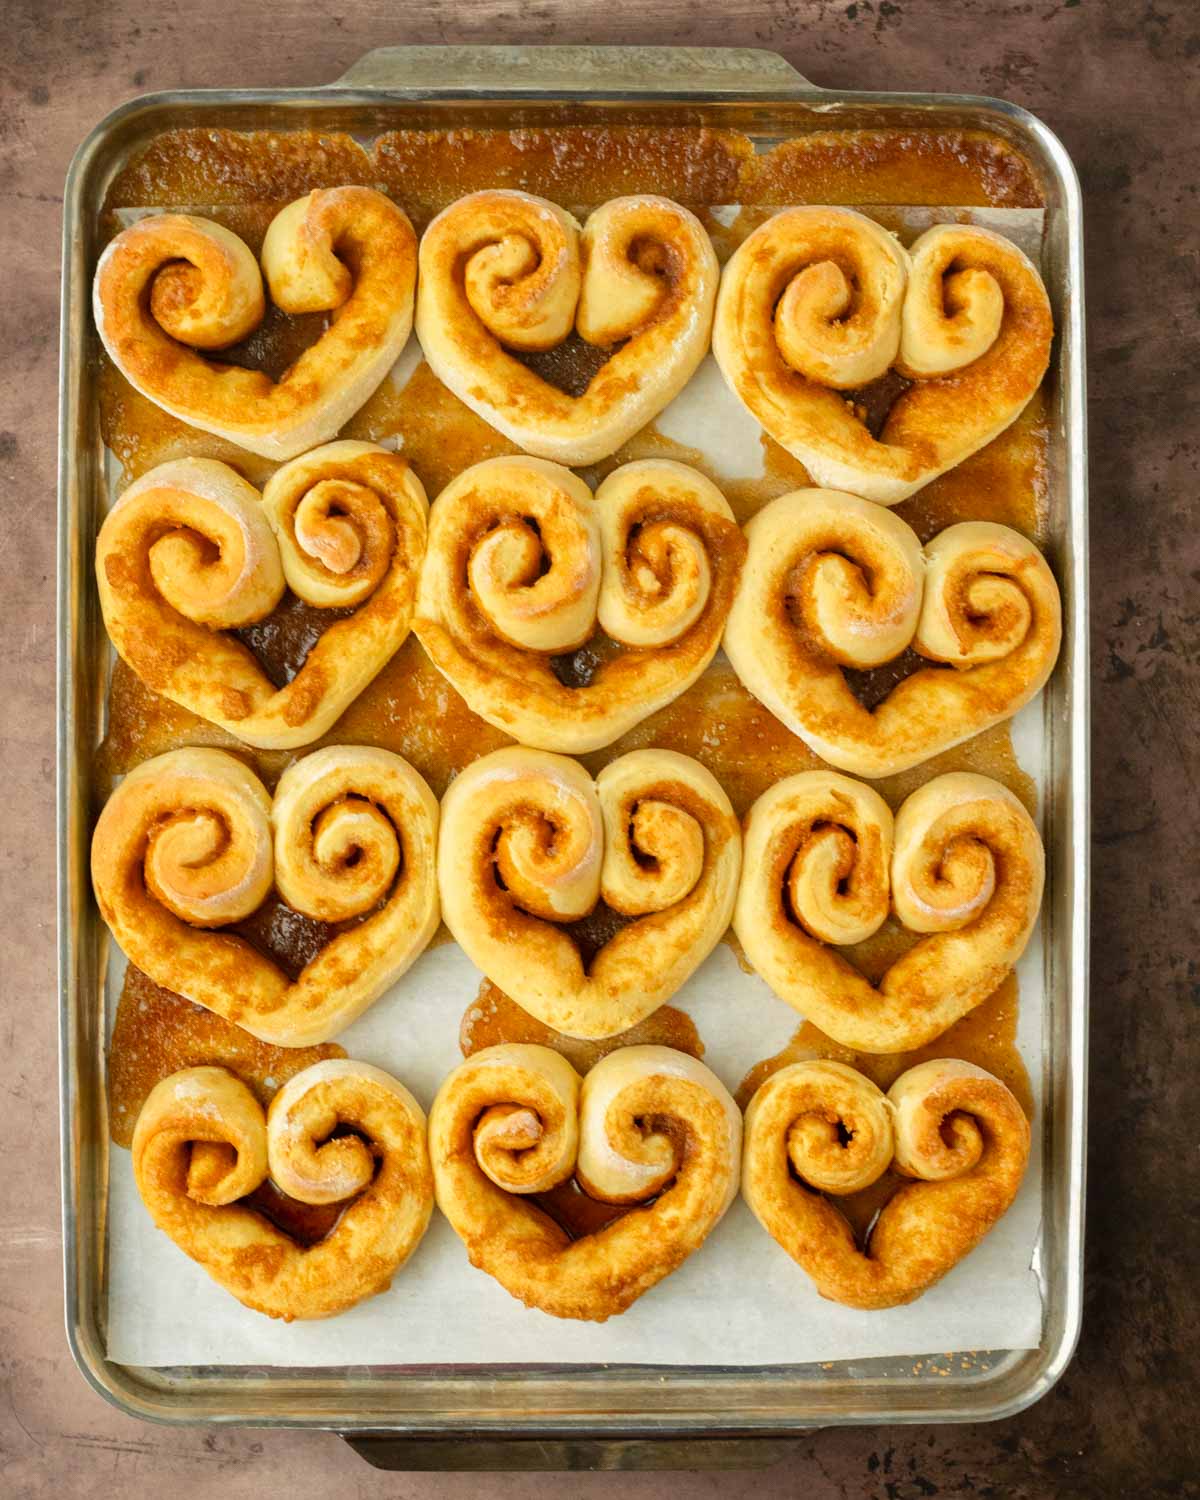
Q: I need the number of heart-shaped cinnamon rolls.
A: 12